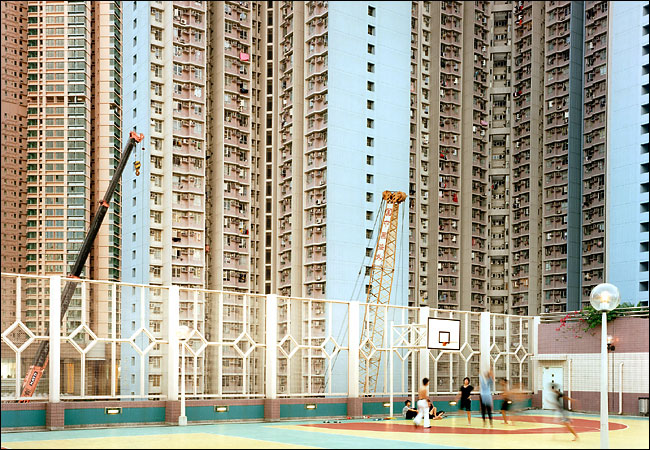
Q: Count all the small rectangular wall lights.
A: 6